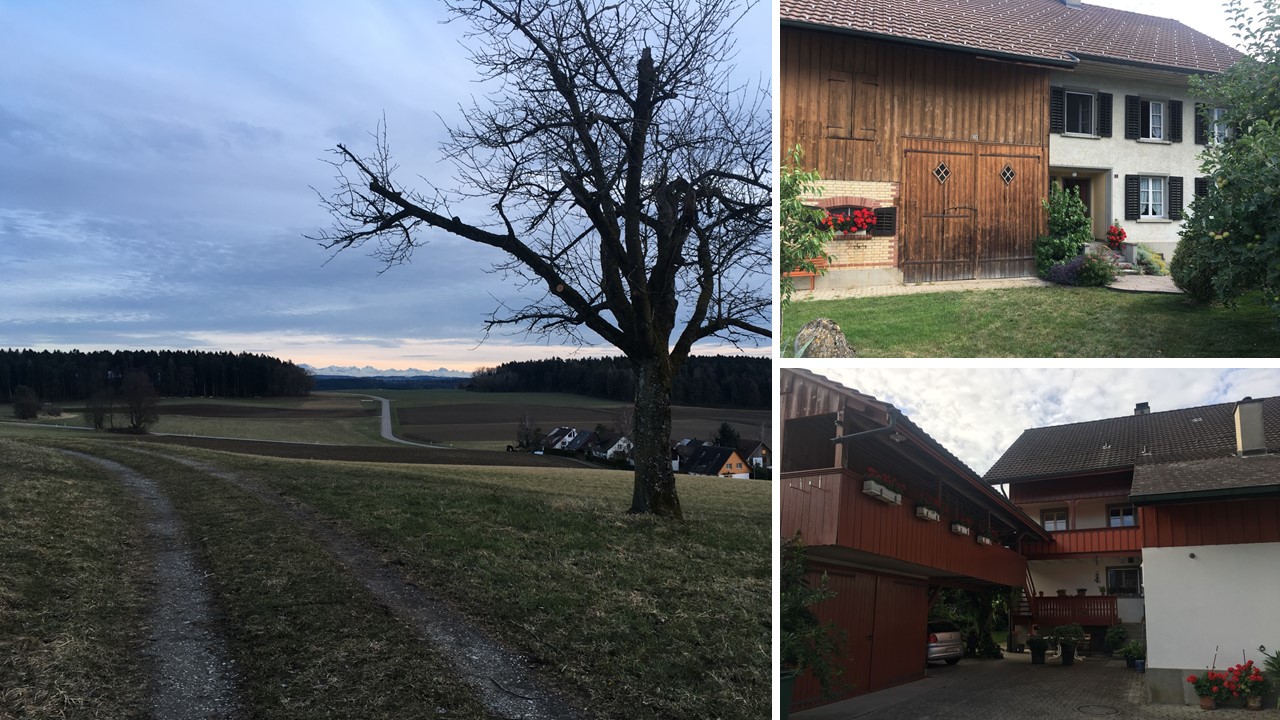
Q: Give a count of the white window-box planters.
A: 4